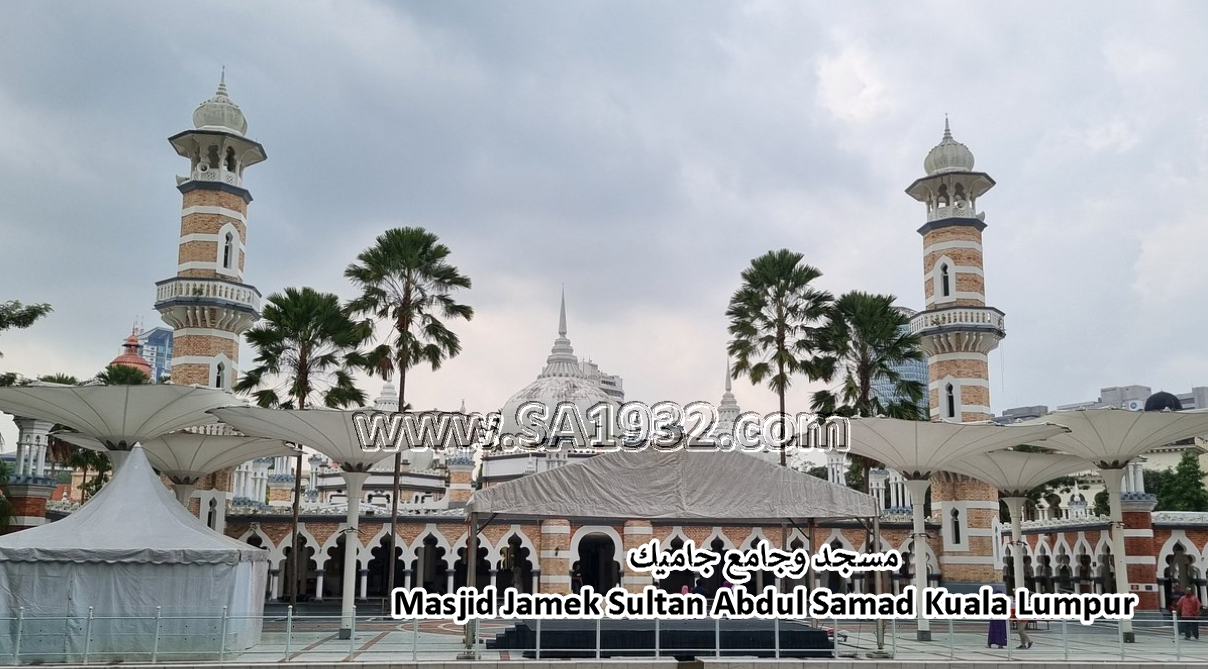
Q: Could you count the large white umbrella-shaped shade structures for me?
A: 6